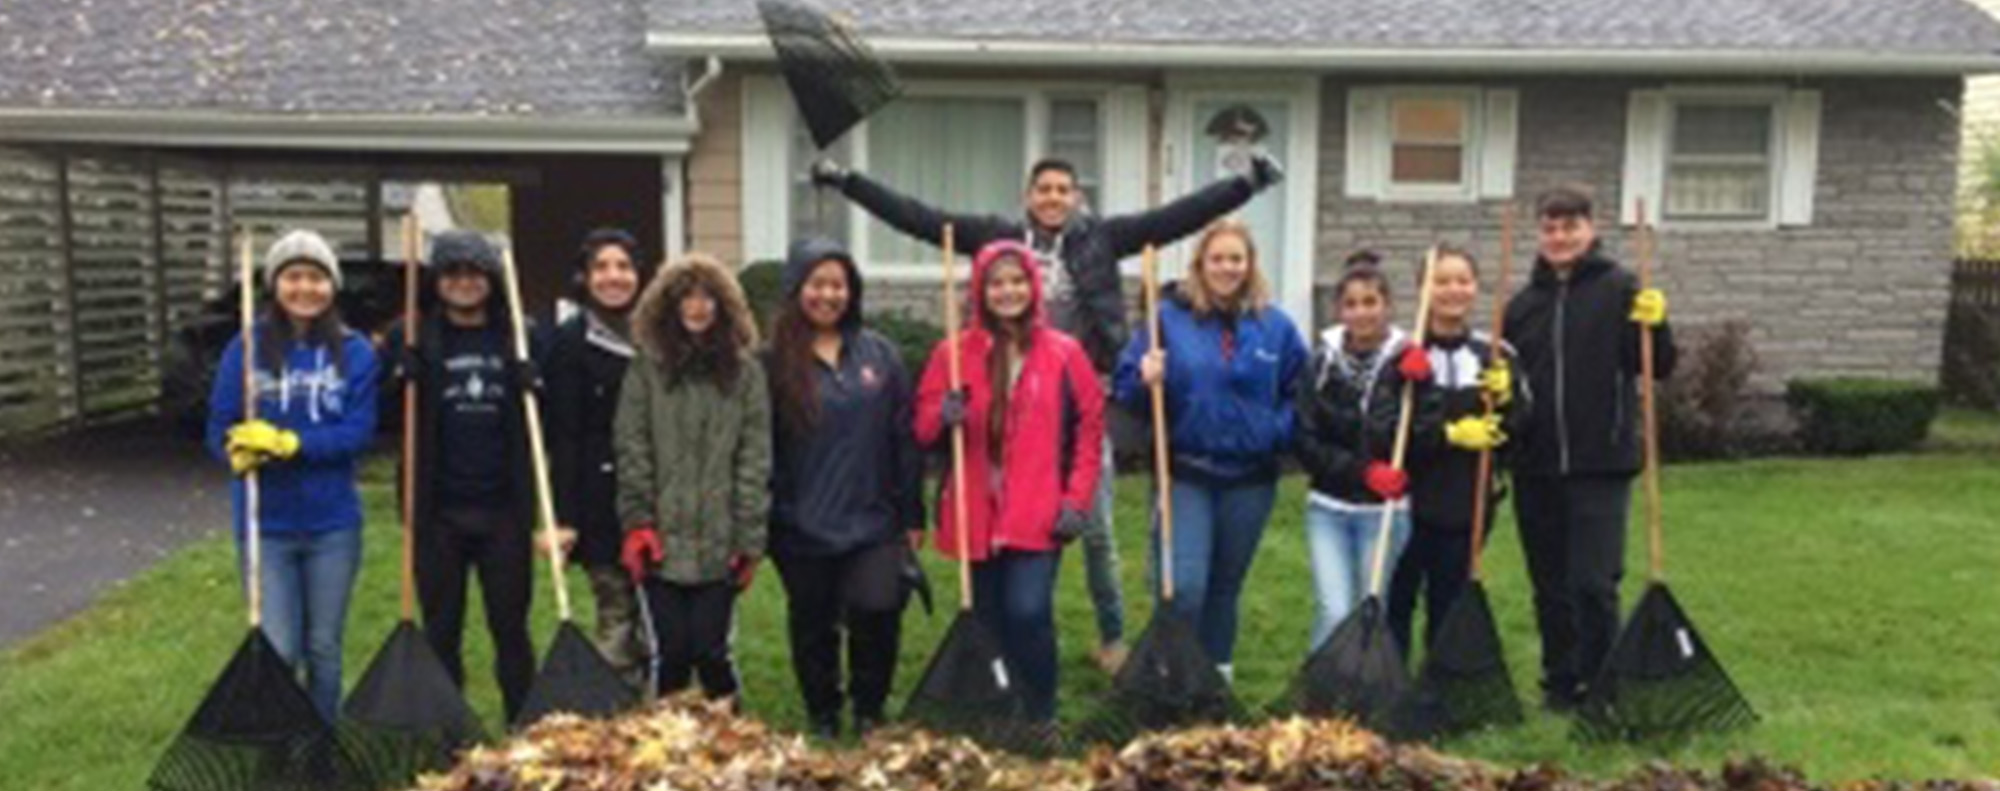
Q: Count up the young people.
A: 11